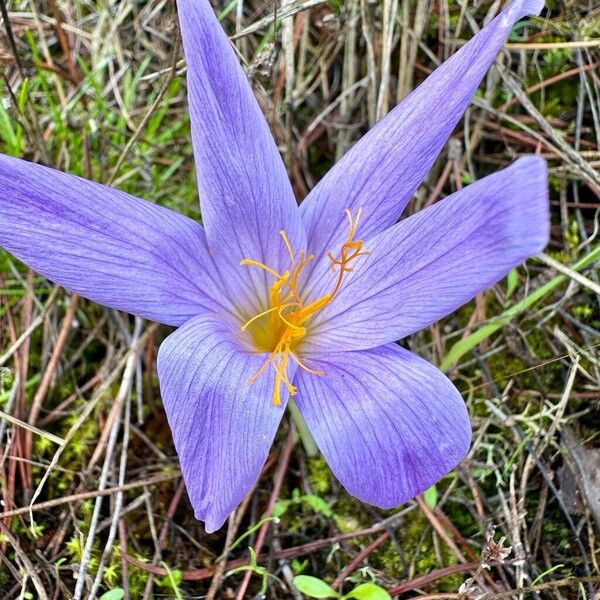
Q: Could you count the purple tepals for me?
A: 6